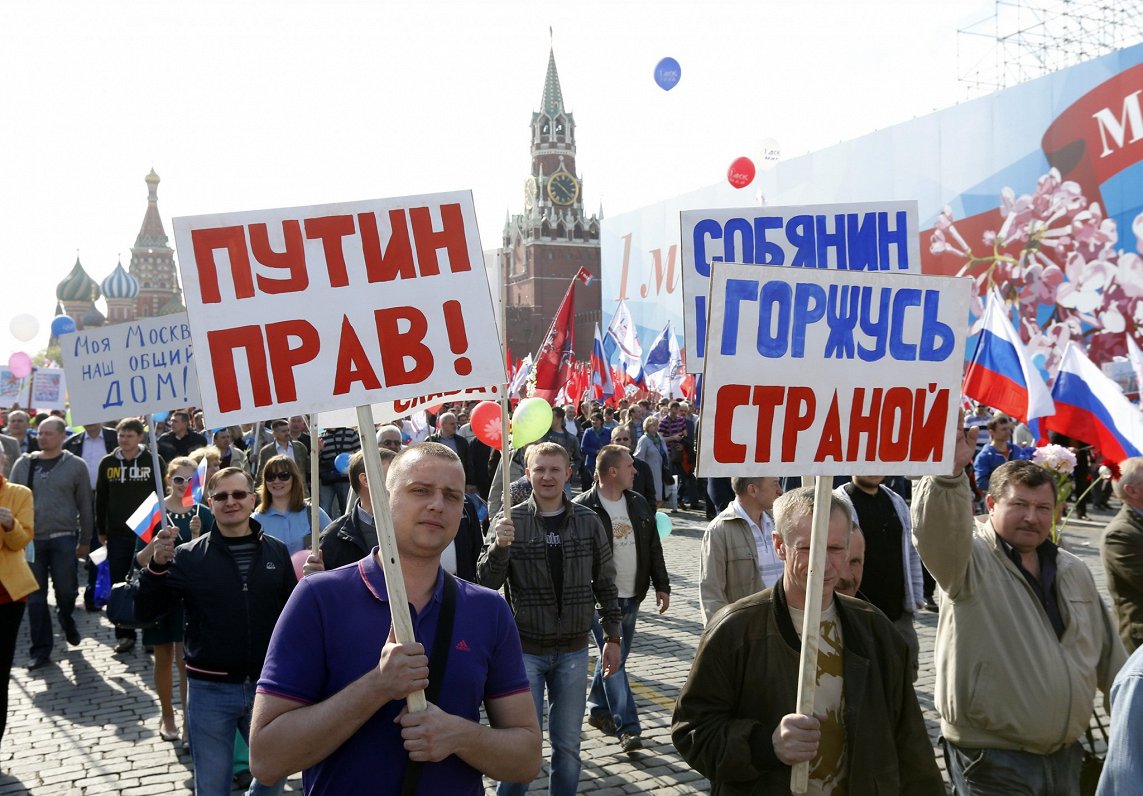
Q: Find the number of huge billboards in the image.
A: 1